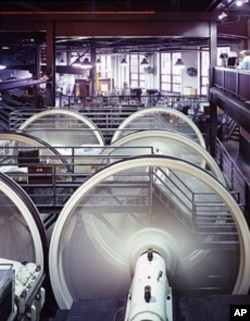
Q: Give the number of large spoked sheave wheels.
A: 6